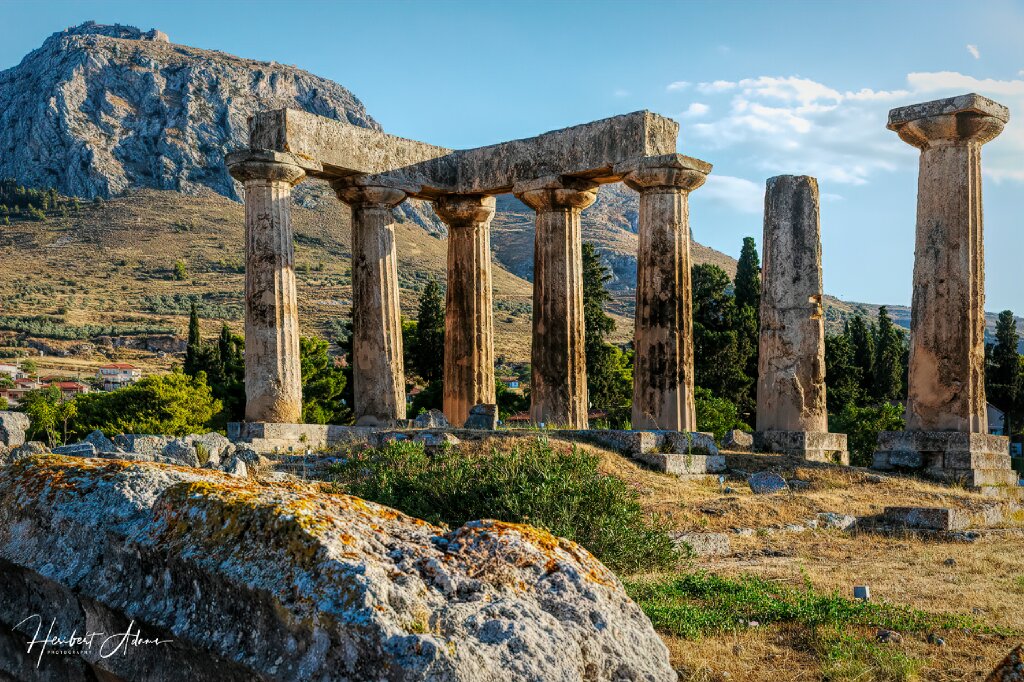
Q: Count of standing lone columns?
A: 2